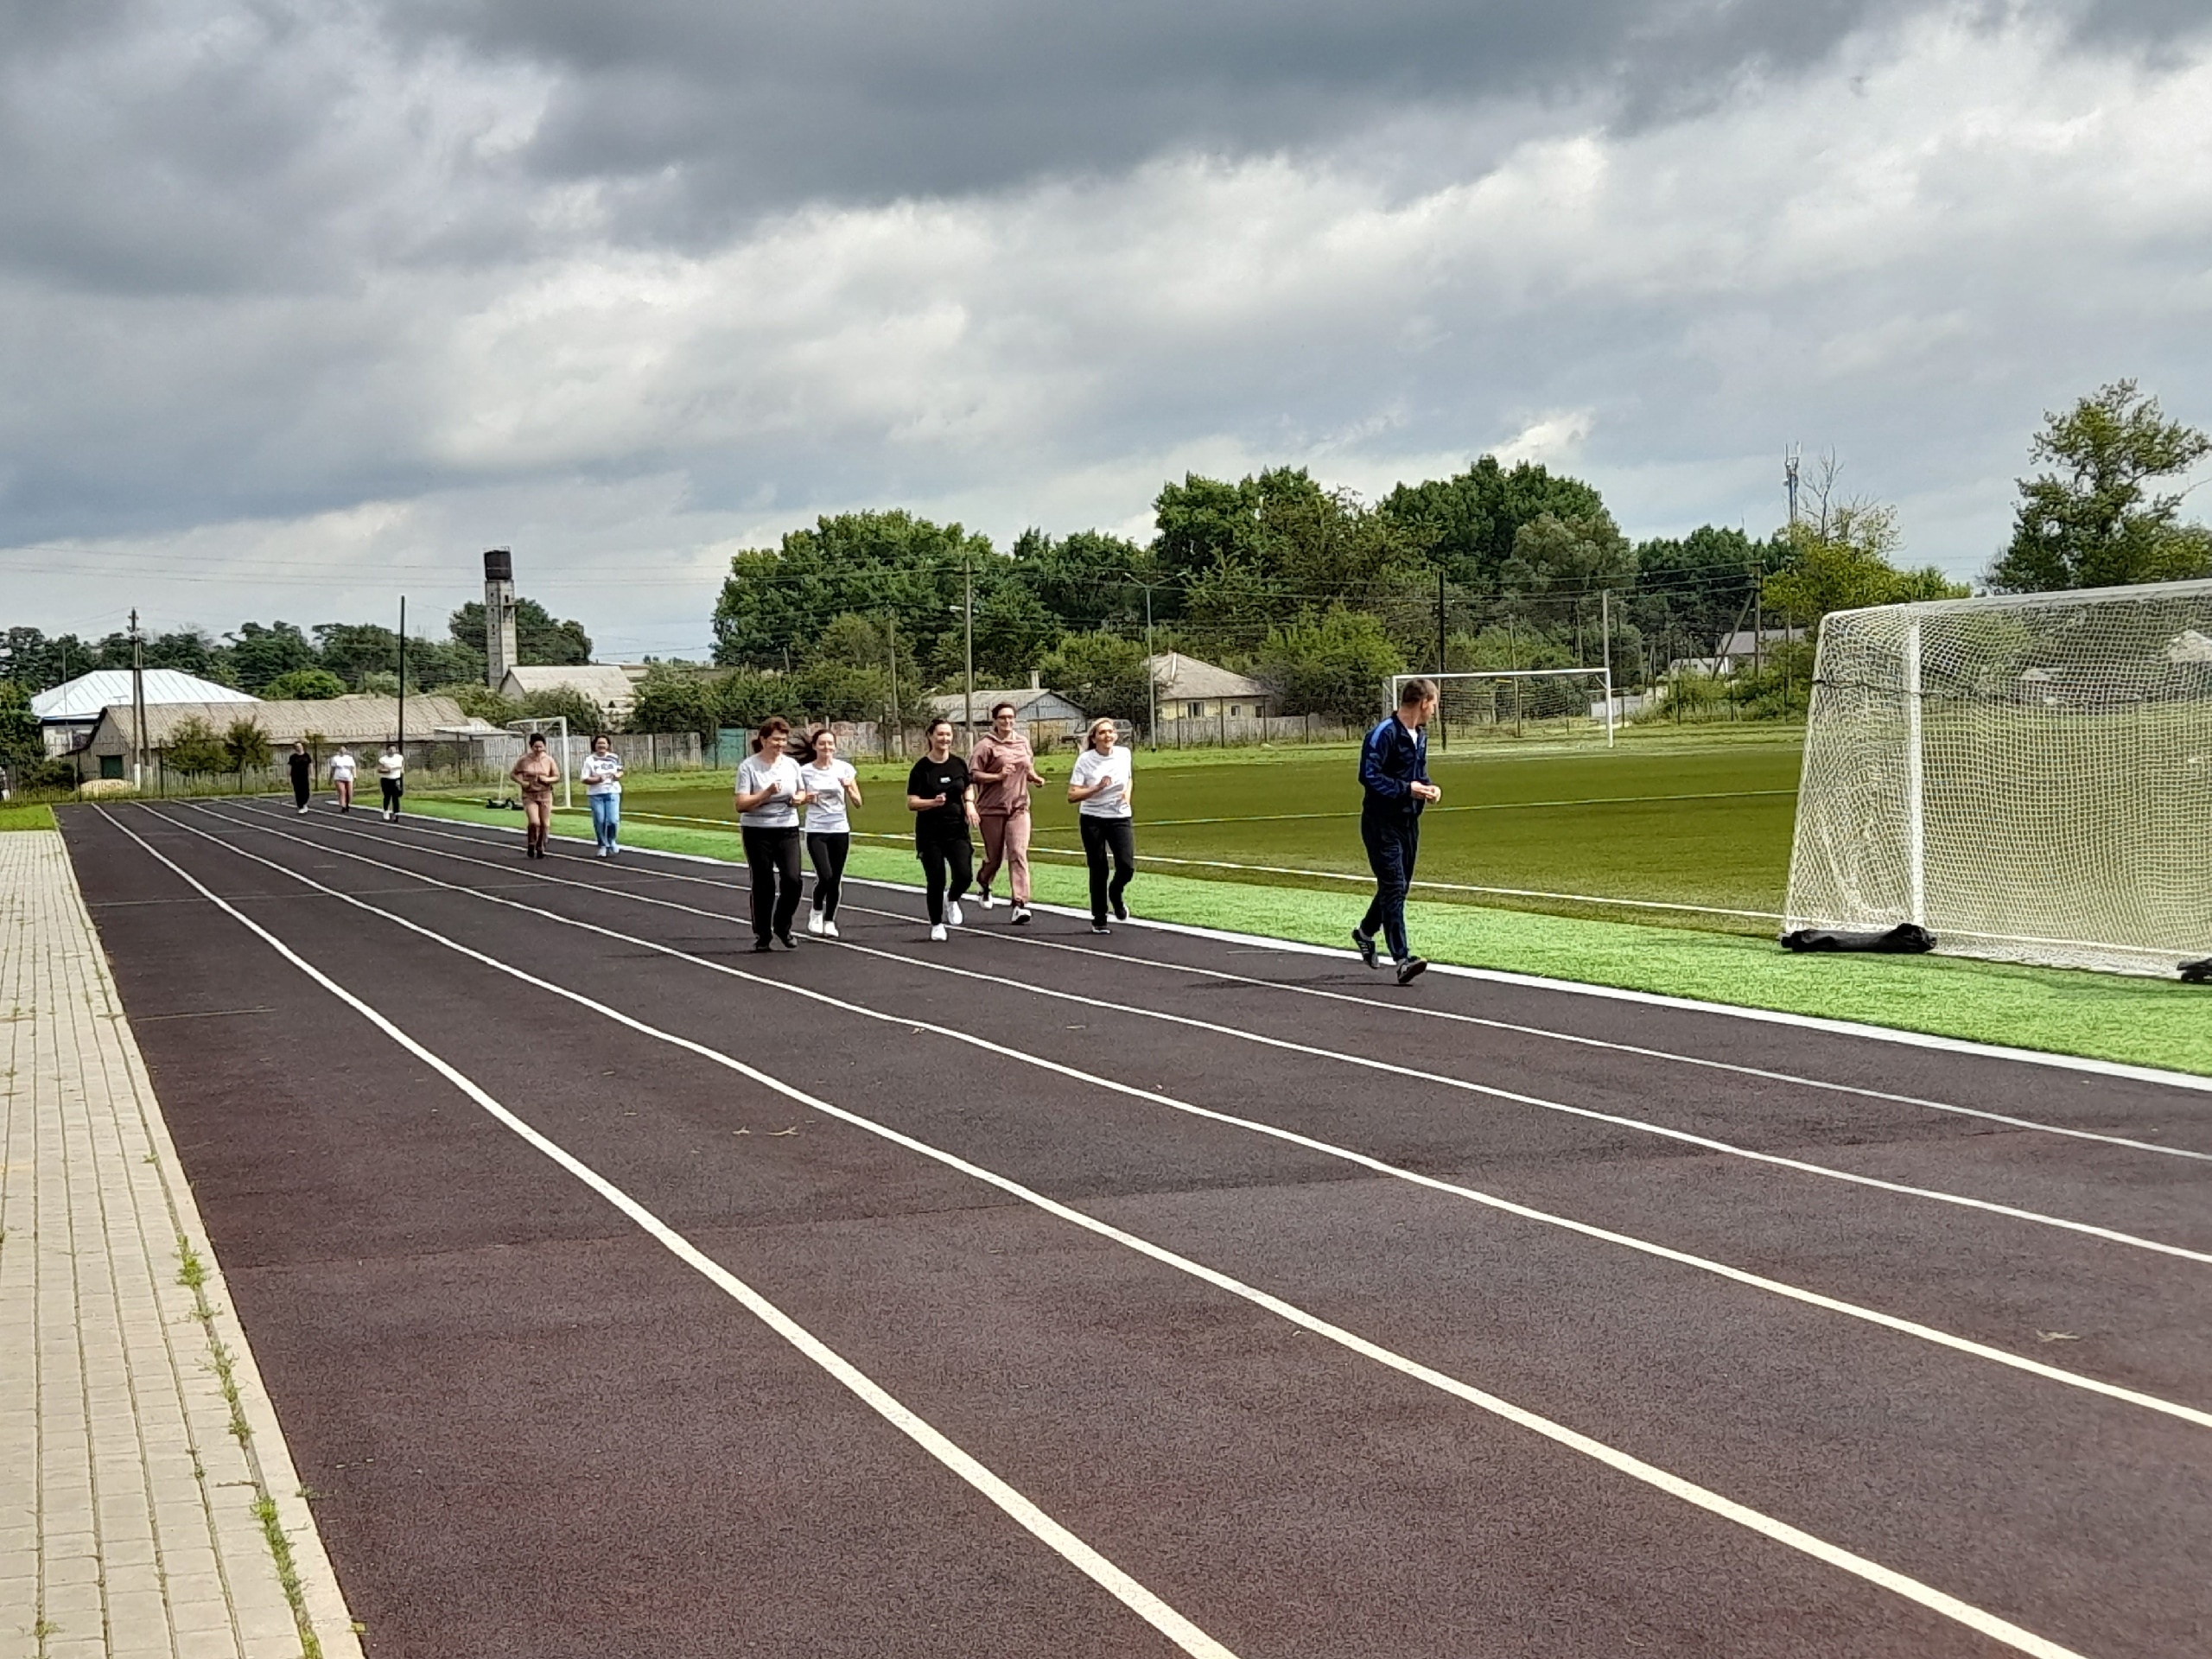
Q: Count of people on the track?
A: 11